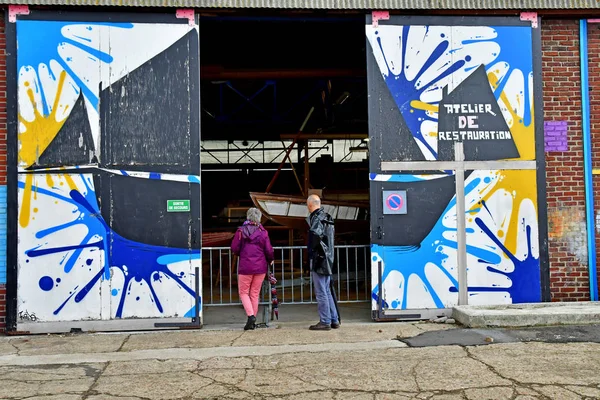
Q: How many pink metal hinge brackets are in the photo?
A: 4